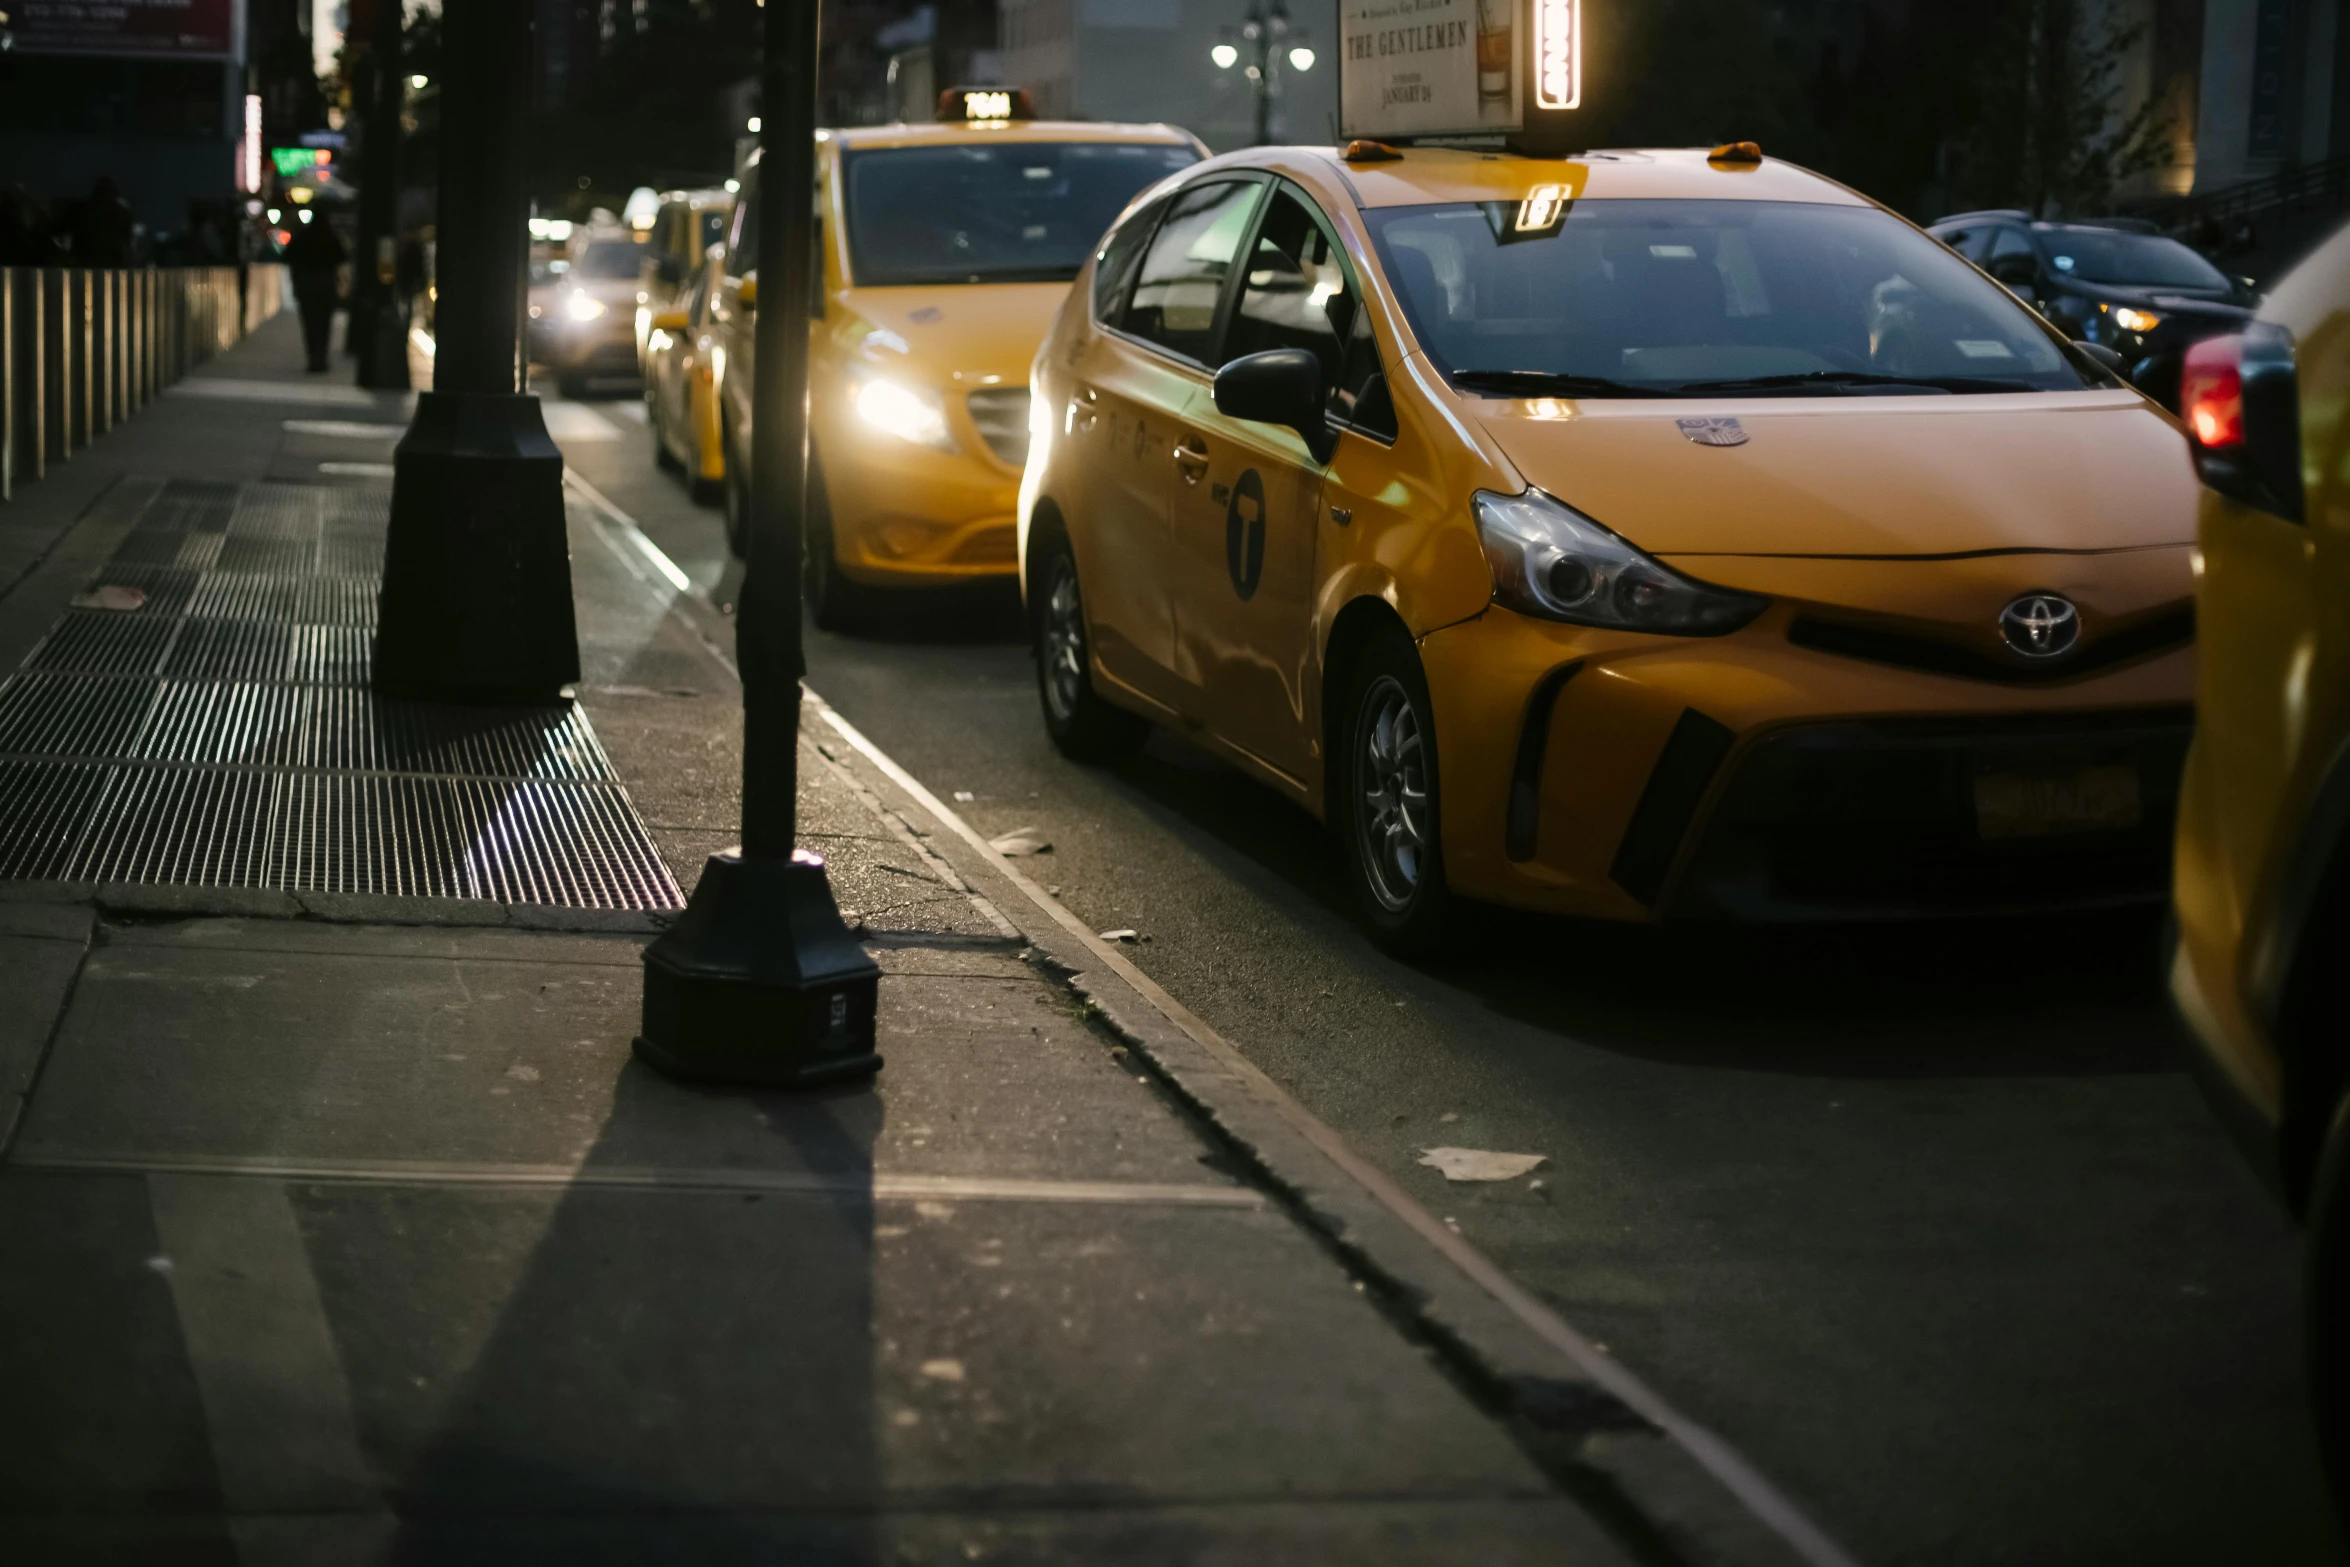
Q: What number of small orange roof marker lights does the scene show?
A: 2